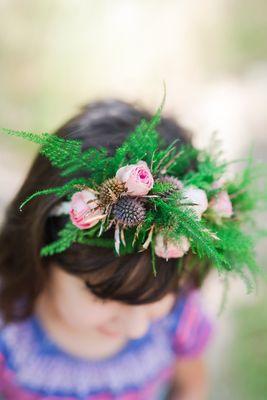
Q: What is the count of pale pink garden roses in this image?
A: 5